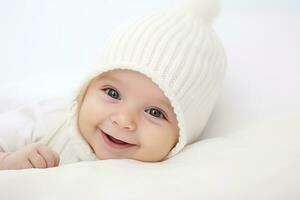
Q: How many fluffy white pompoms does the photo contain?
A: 1